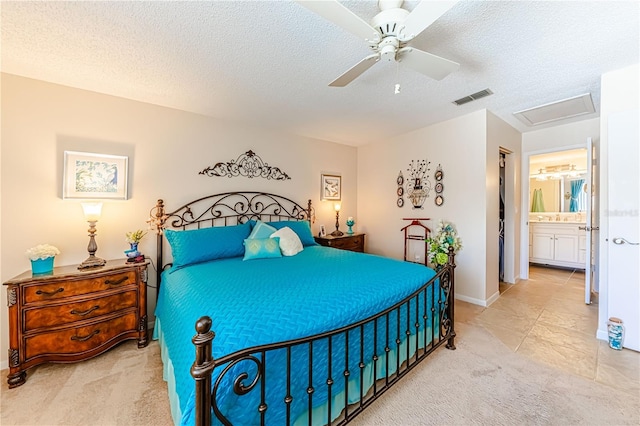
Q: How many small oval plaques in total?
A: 6